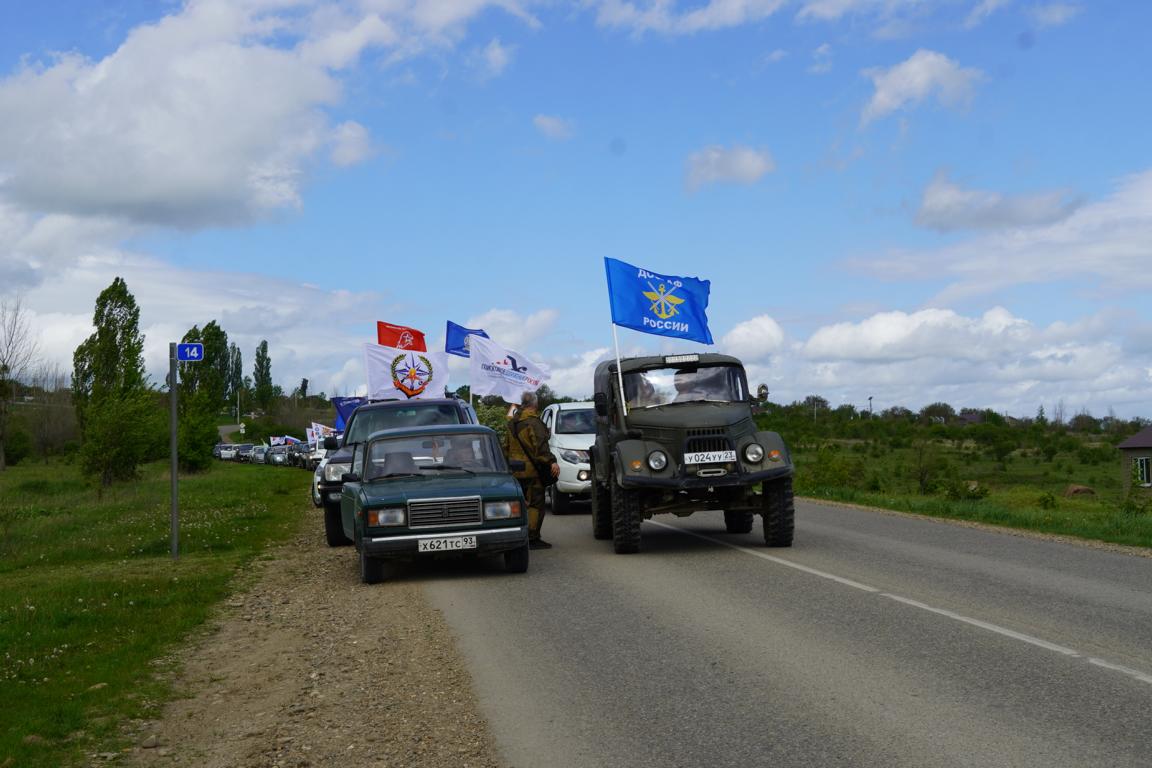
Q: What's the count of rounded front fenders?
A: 2